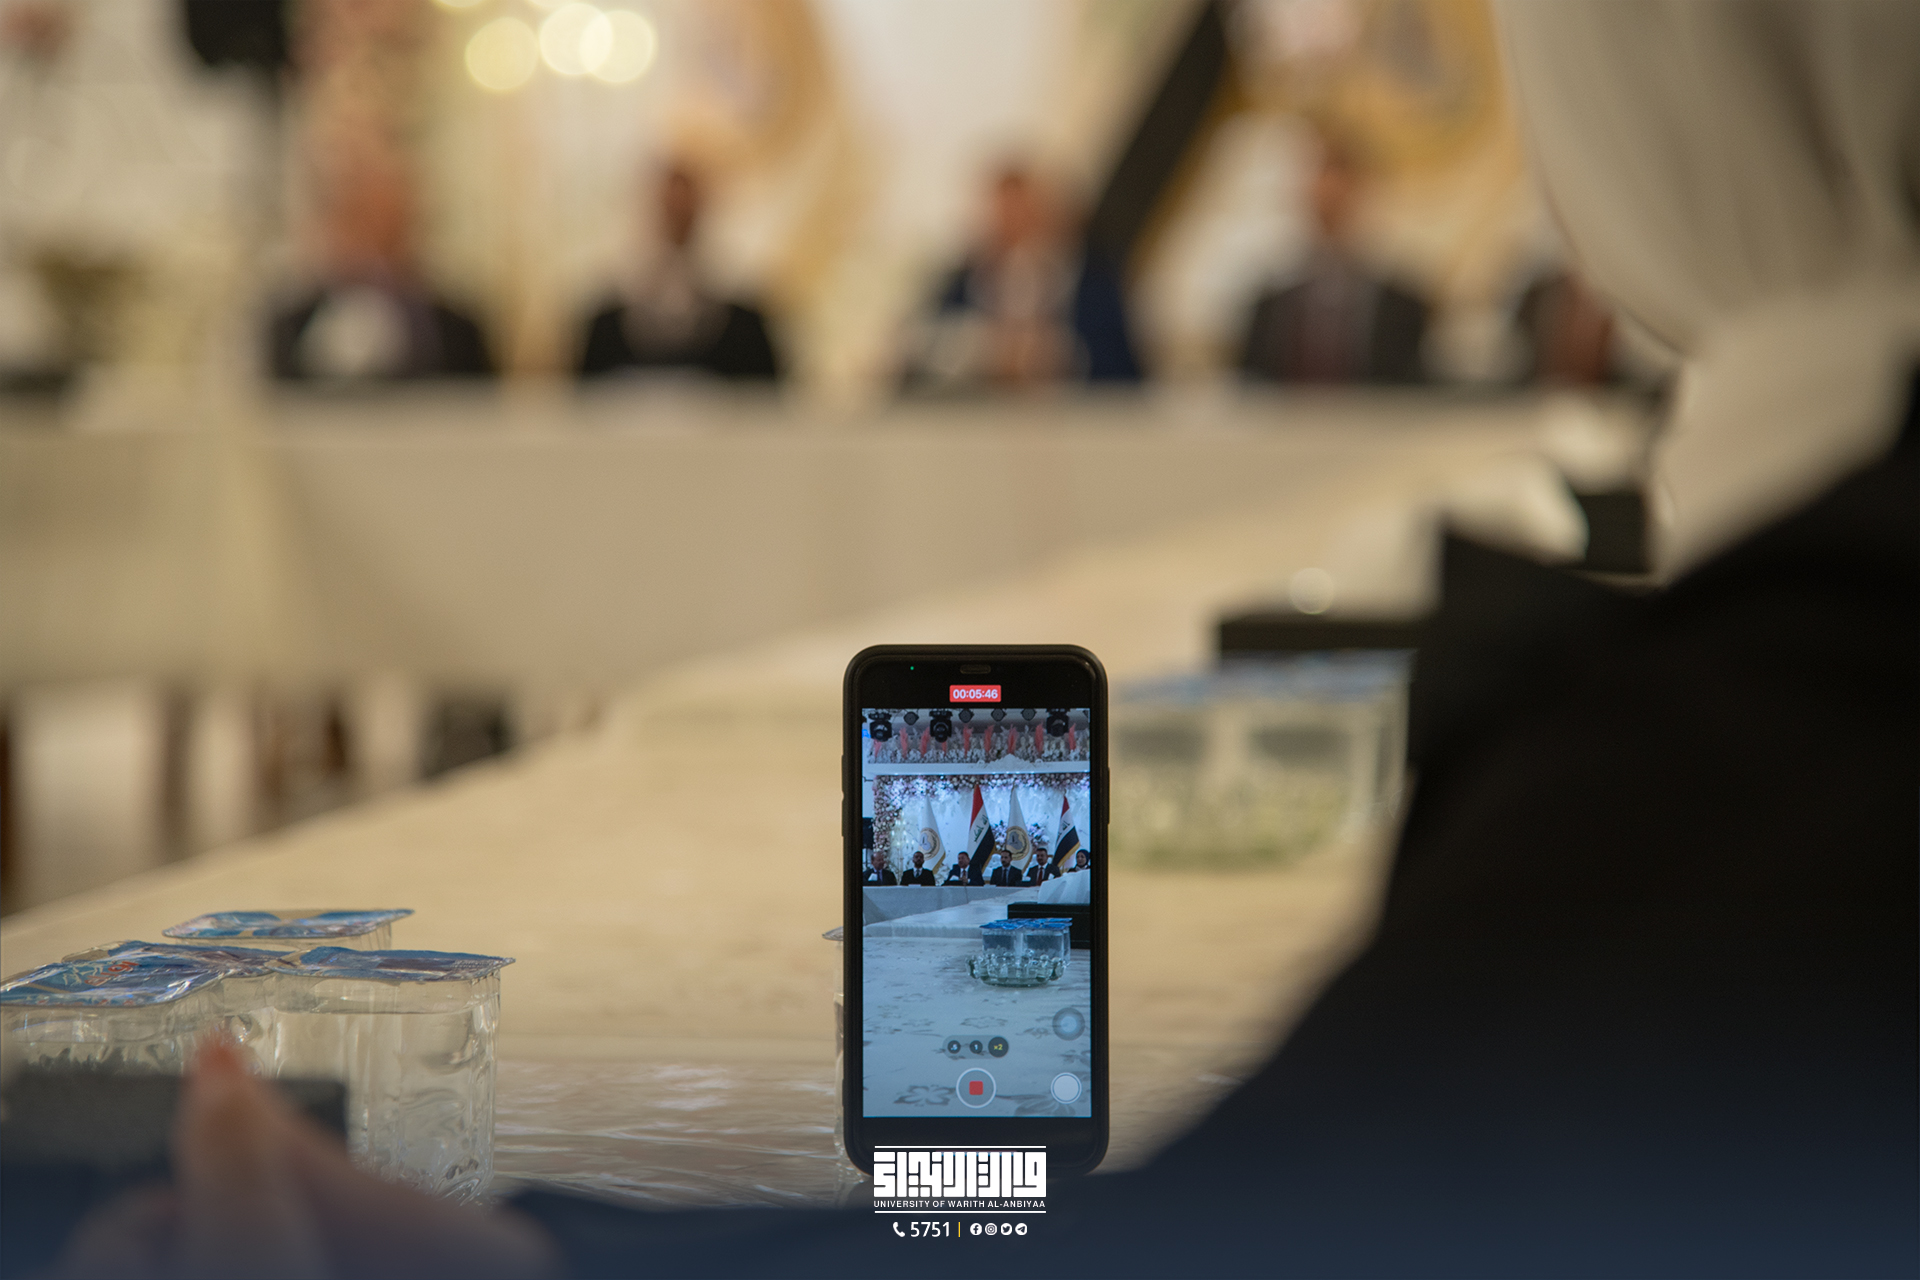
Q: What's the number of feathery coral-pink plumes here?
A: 9